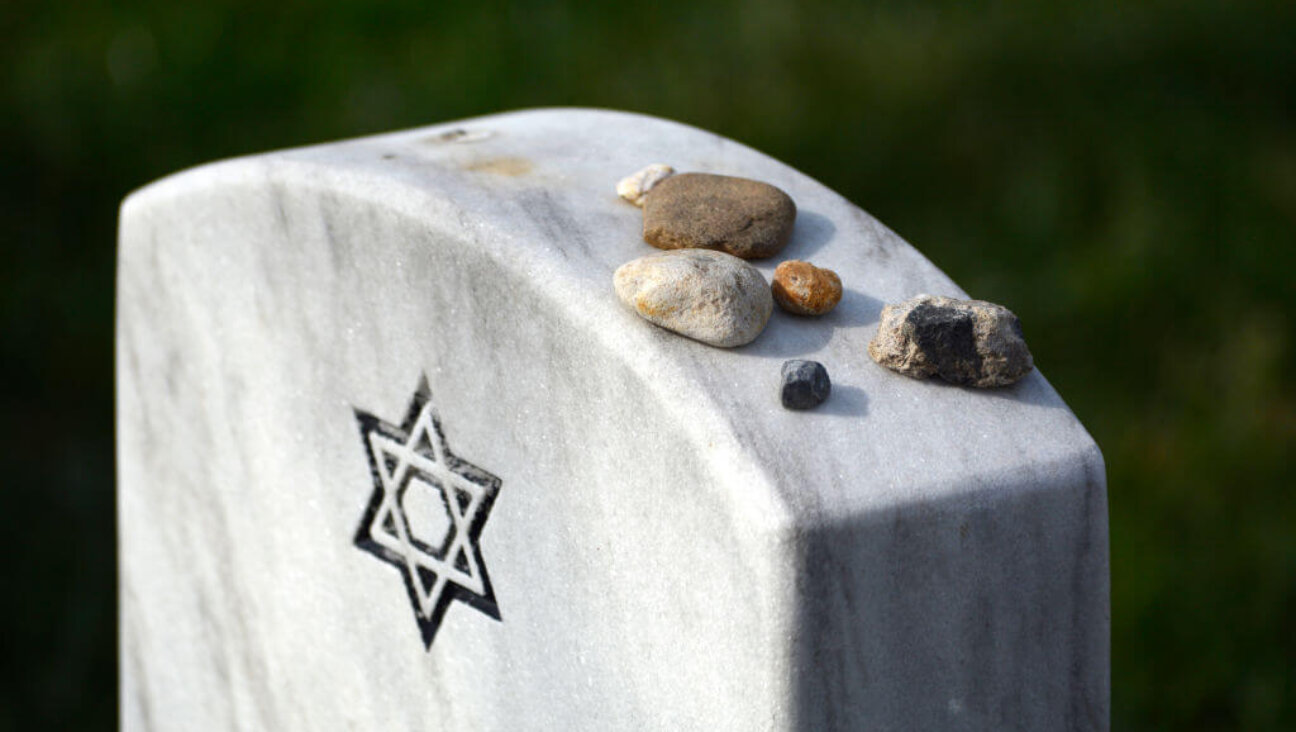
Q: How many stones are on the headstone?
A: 6